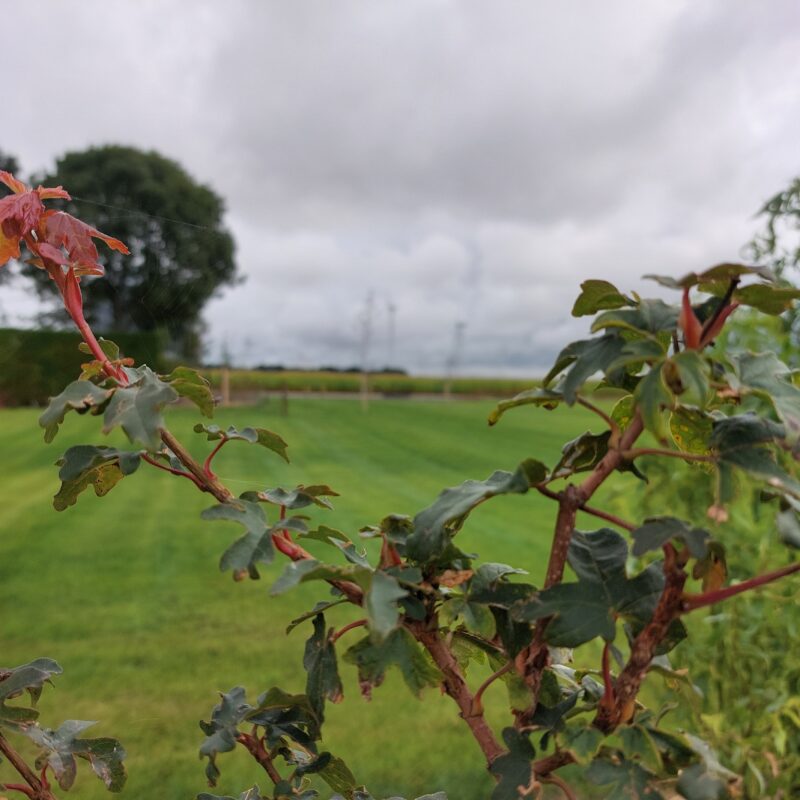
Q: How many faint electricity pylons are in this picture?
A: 3